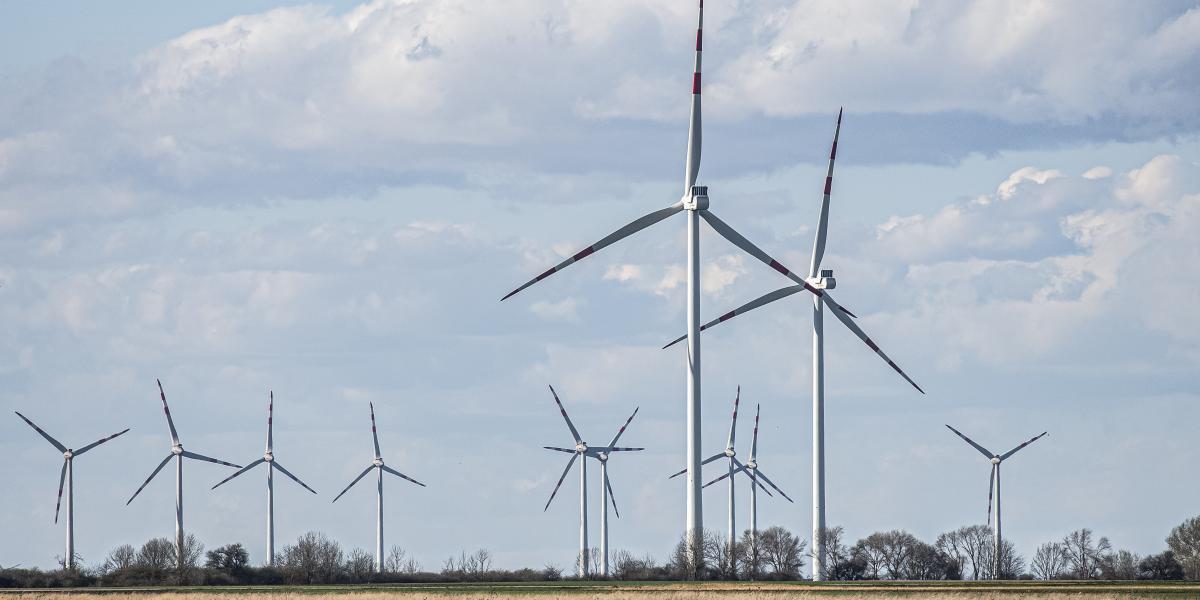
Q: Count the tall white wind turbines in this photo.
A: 11